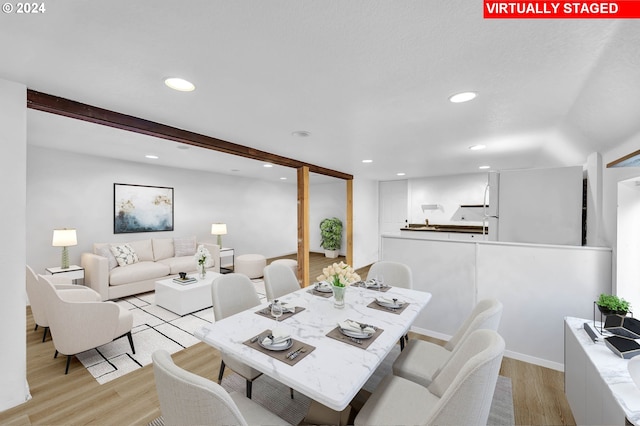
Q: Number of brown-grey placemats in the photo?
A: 6